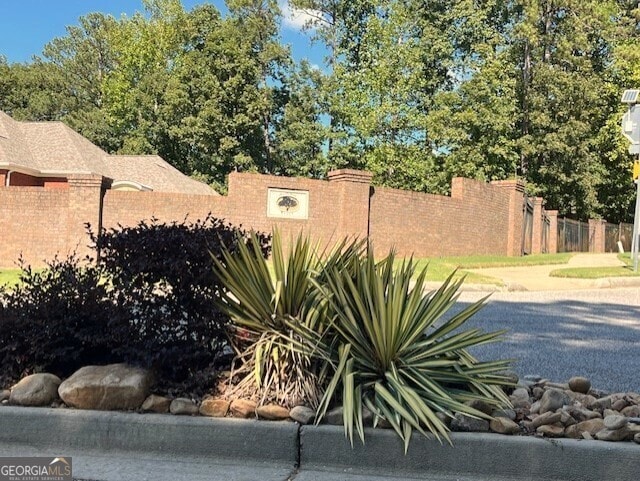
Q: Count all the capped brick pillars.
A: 6